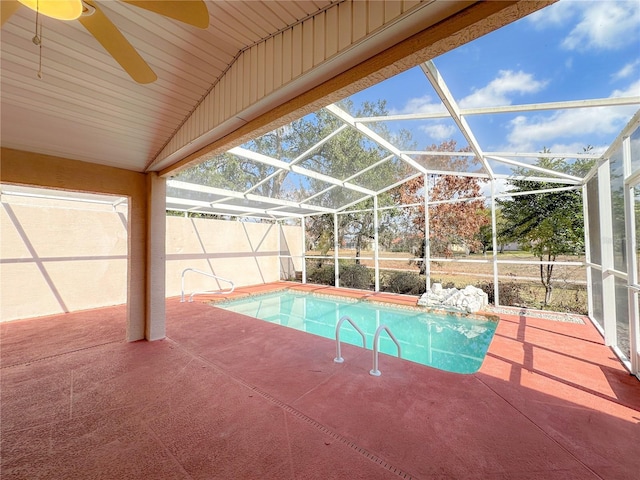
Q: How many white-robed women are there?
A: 0